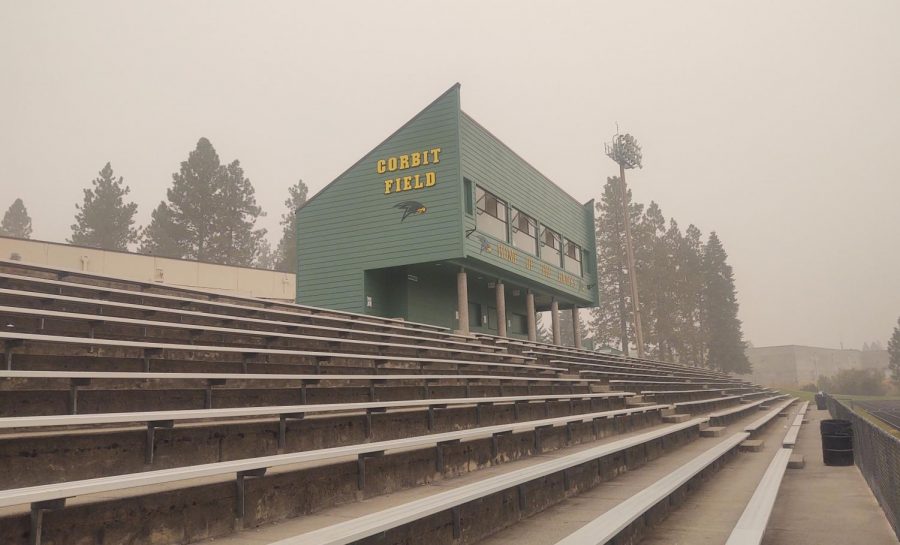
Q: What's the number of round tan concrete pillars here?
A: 5